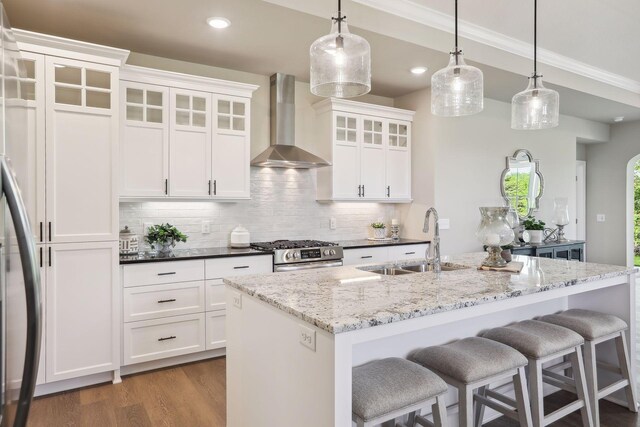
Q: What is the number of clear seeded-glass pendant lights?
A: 3